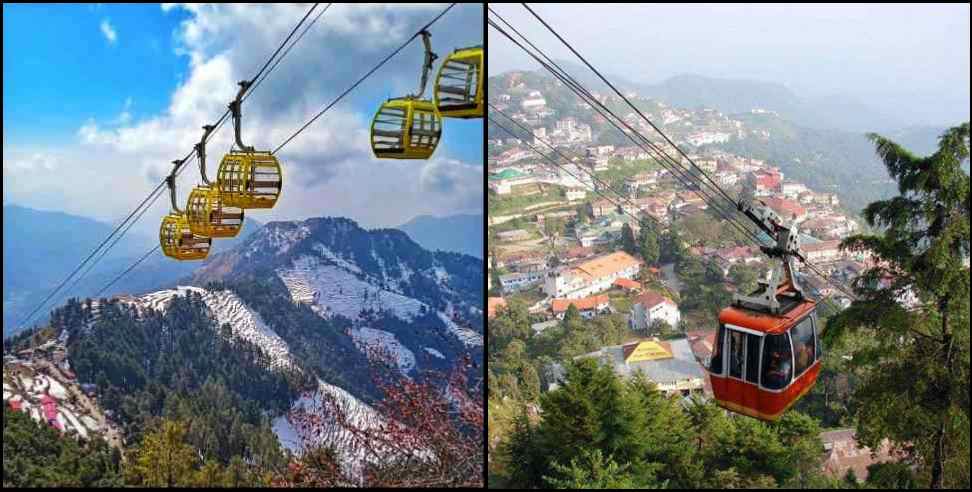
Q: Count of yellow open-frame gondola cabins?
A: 5